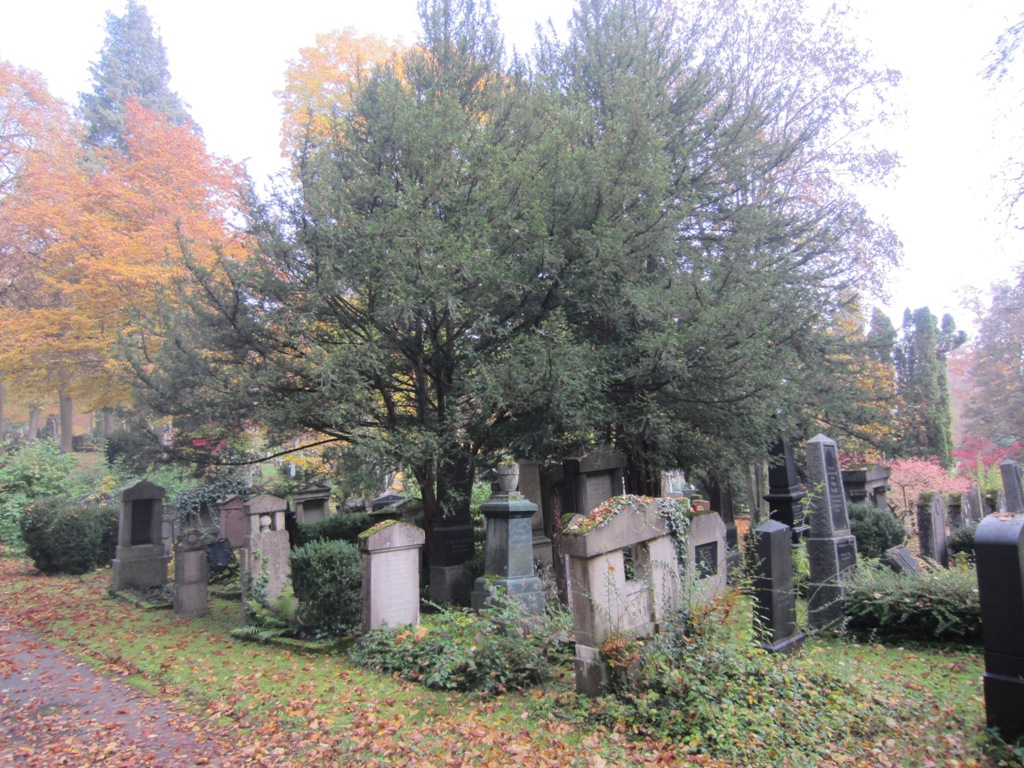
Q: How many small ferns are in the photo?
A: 1